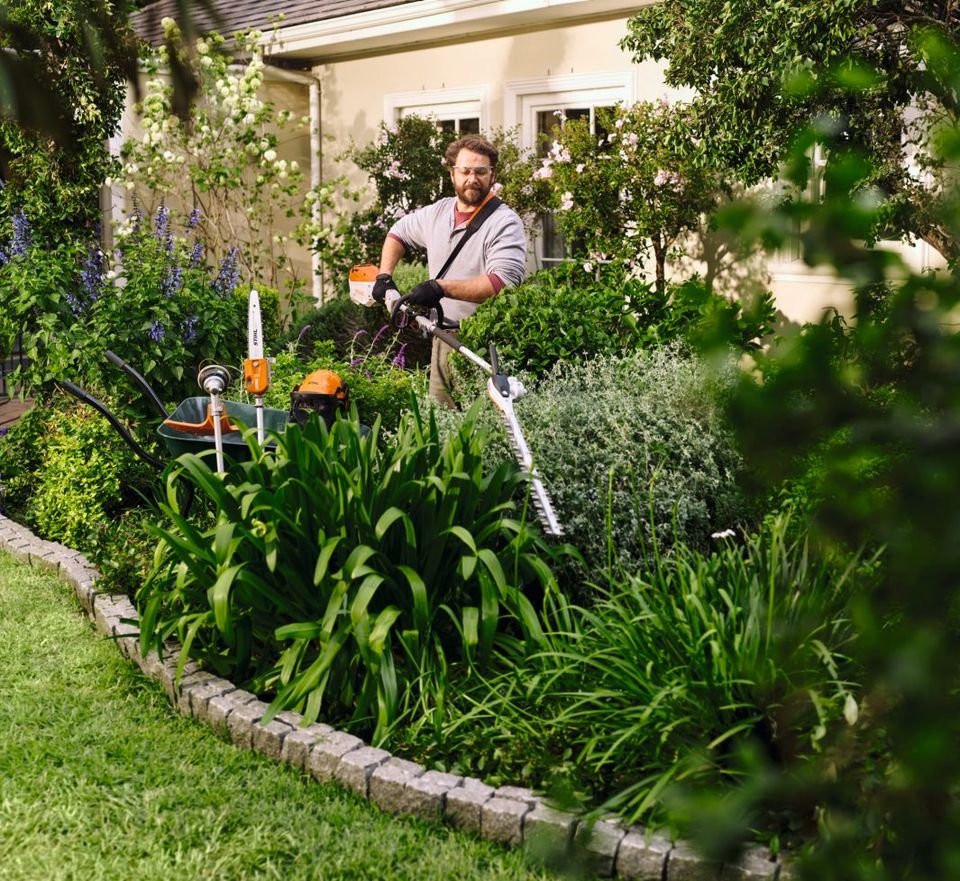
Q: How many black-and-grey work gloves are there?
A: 2